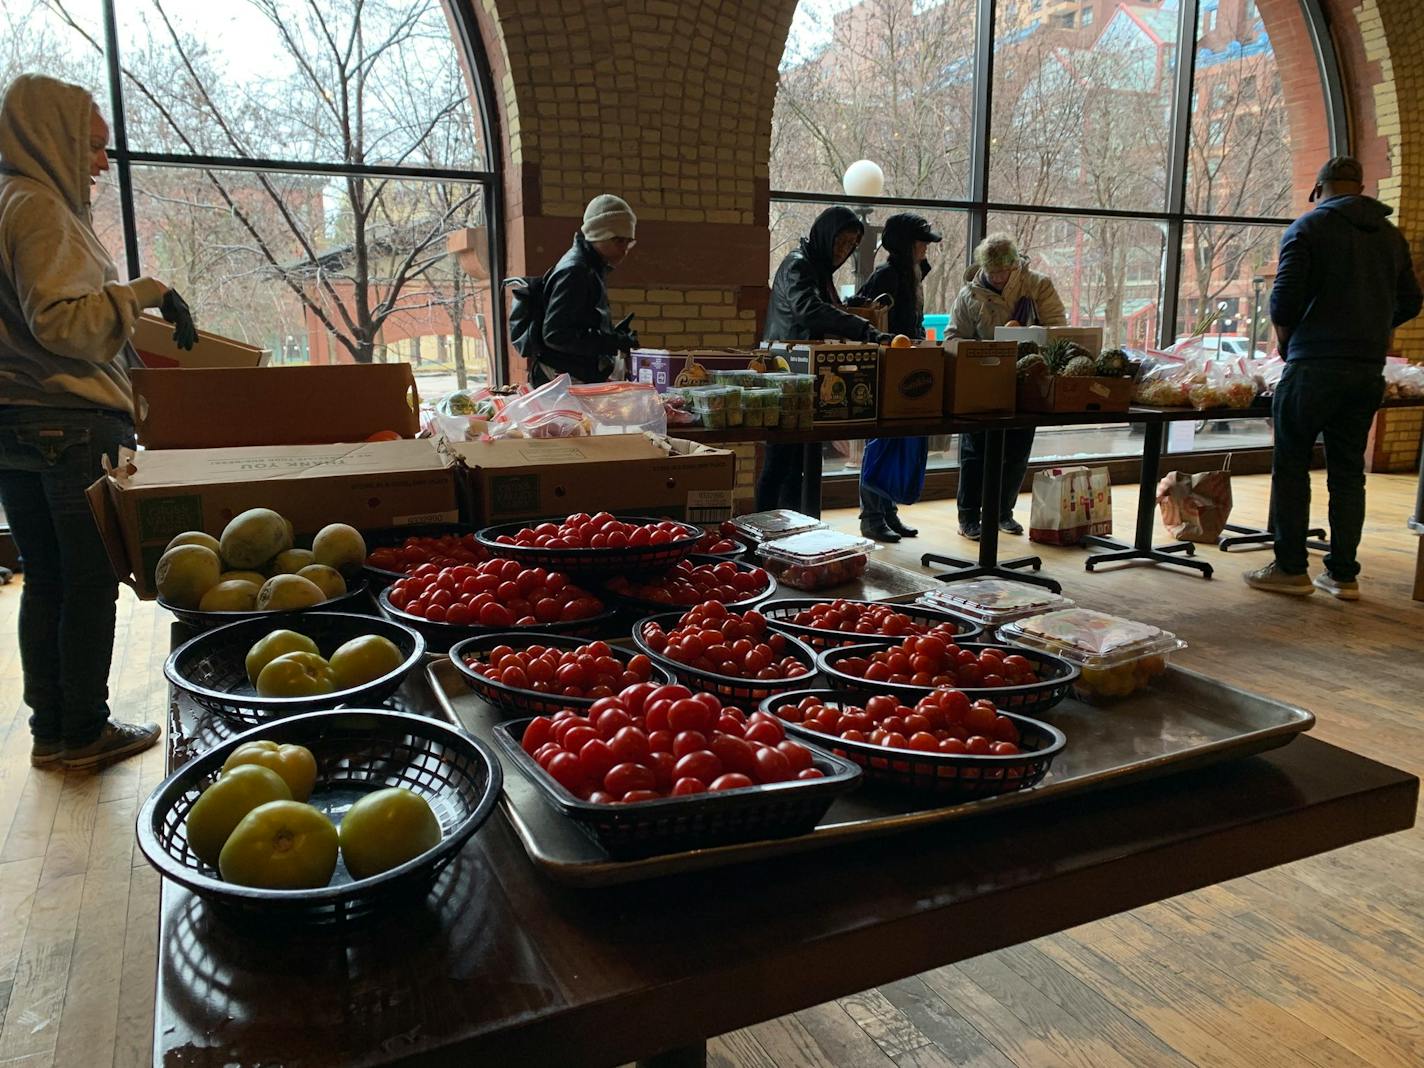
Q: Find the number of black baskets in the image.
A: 14